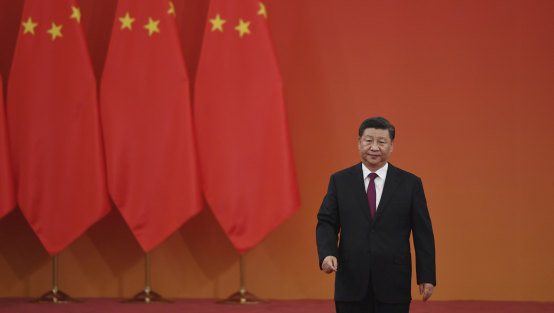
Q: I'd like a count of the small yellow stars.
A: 9